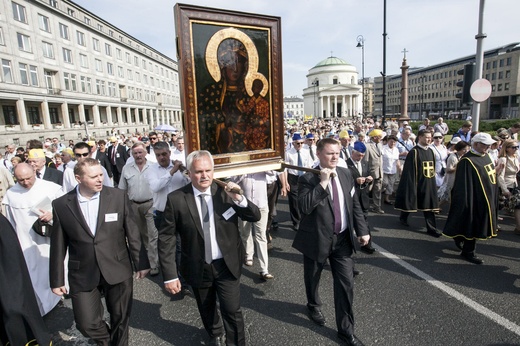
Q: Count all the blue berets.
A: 4